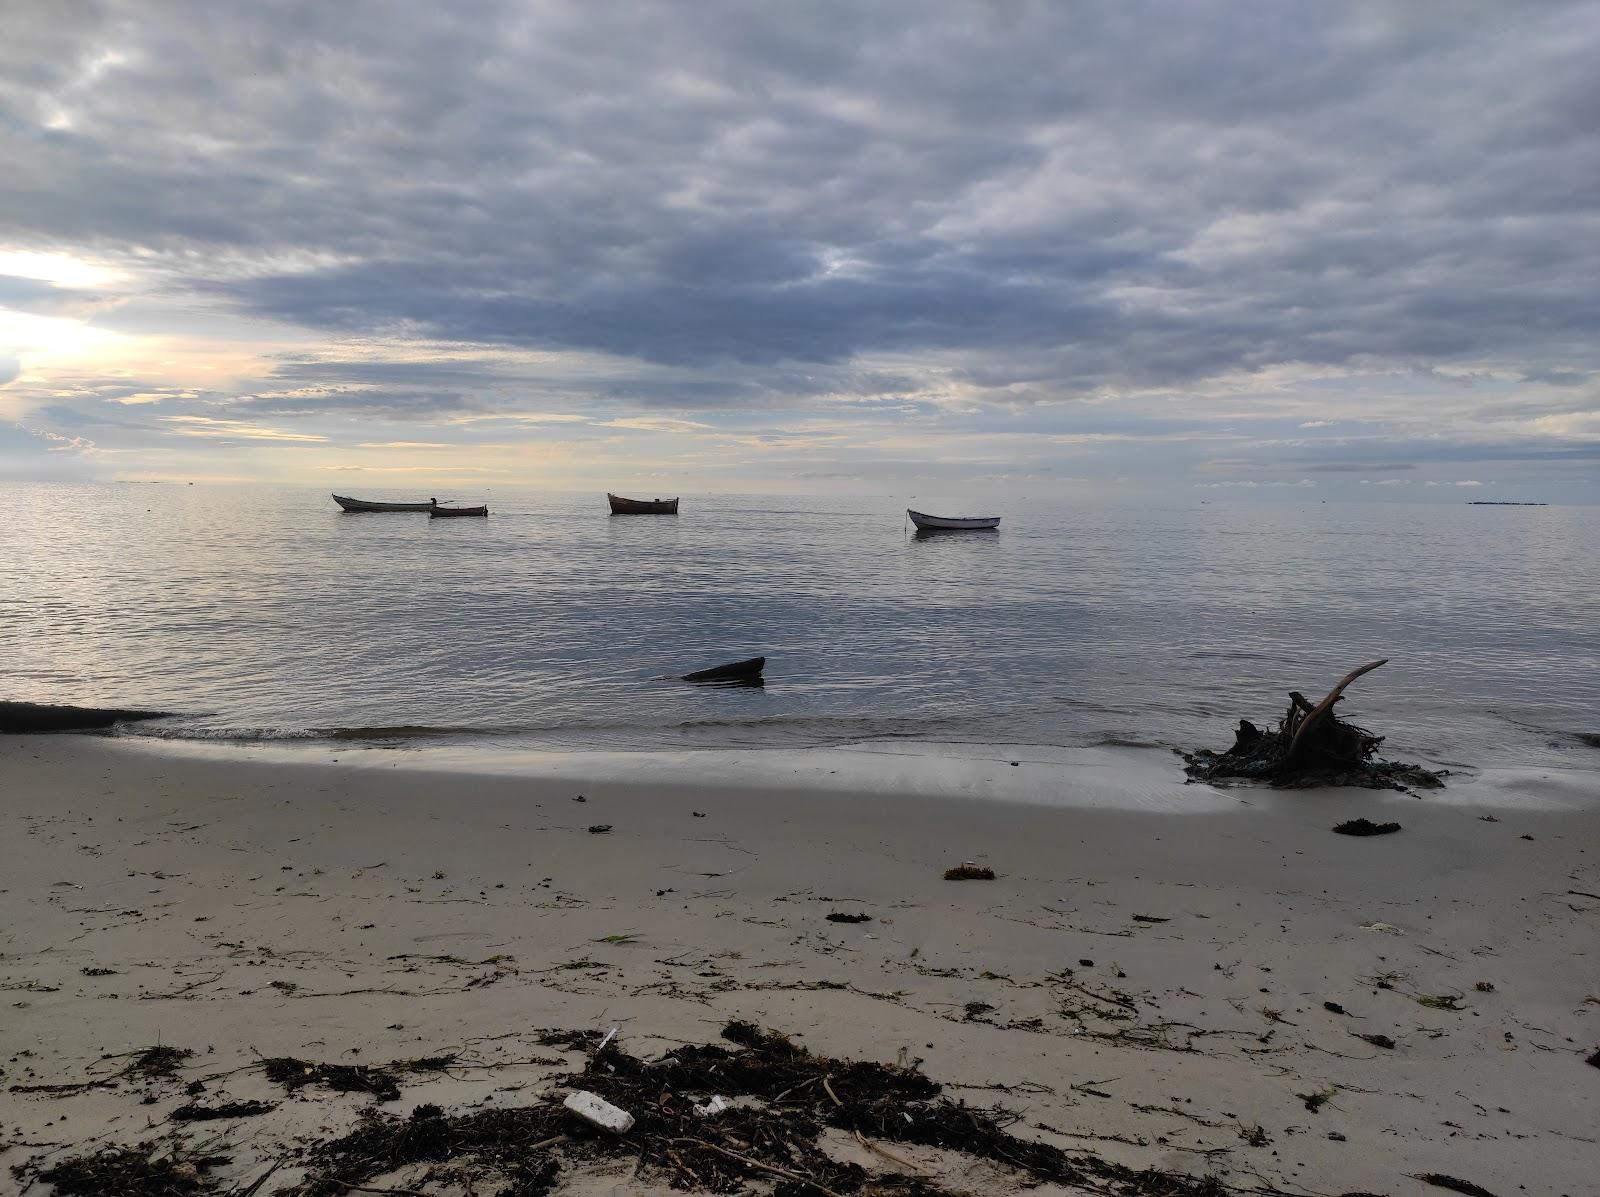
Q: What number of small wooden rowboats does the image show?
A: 4